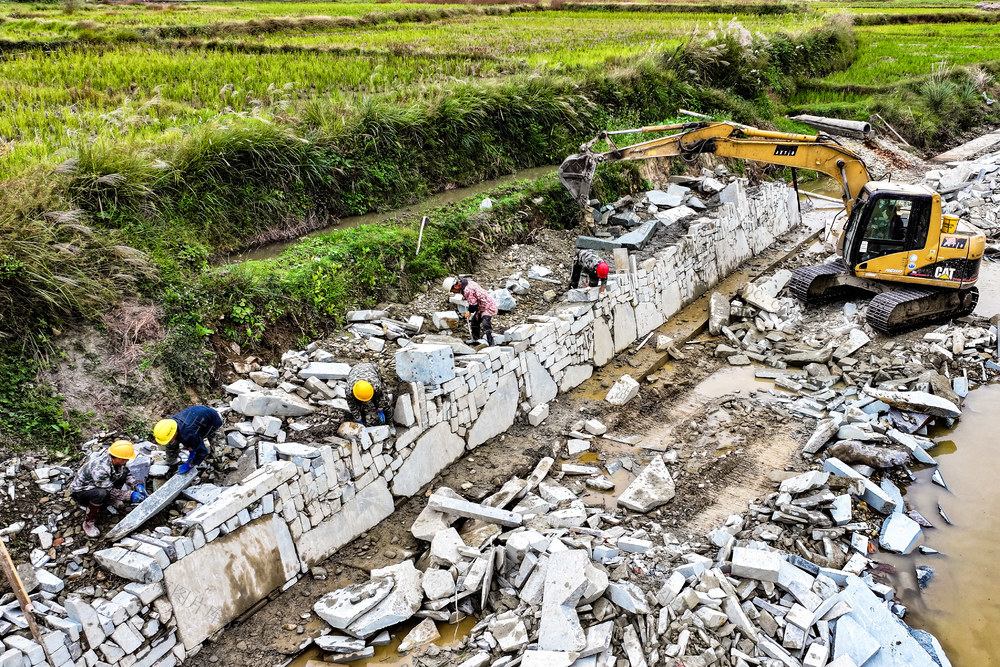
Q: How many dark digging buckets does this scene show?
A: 1